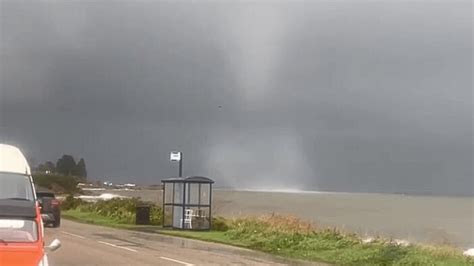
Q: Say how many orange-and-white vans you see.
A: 1